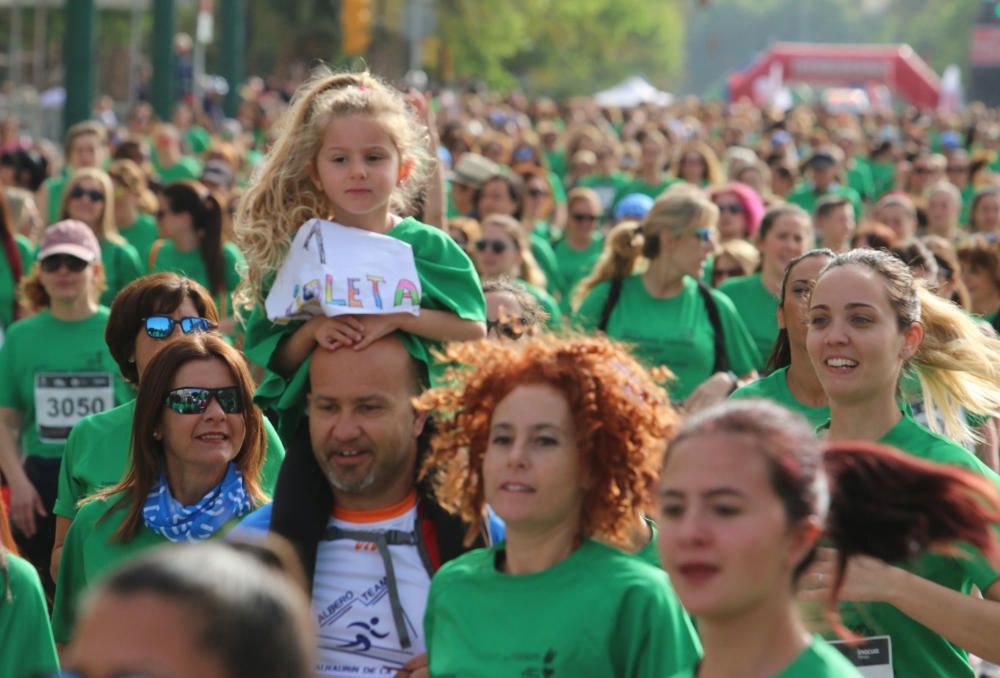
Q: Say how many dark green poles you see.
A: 3